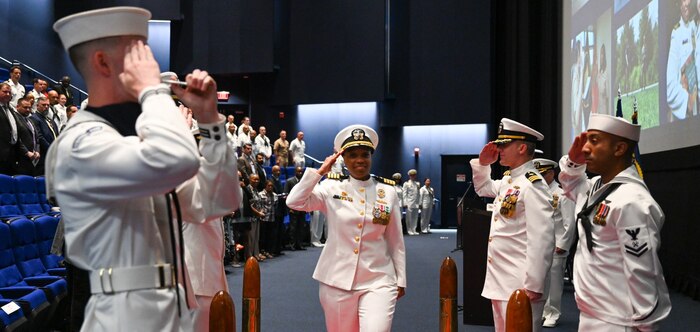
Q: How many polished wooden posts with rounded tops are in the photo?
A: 4